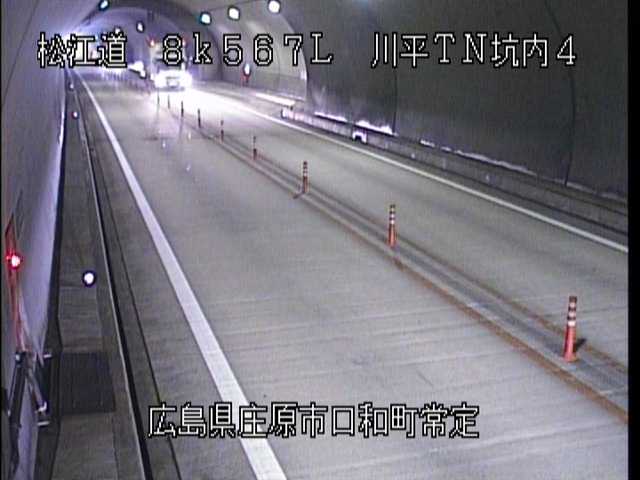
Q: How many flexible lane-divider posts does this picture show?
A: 9